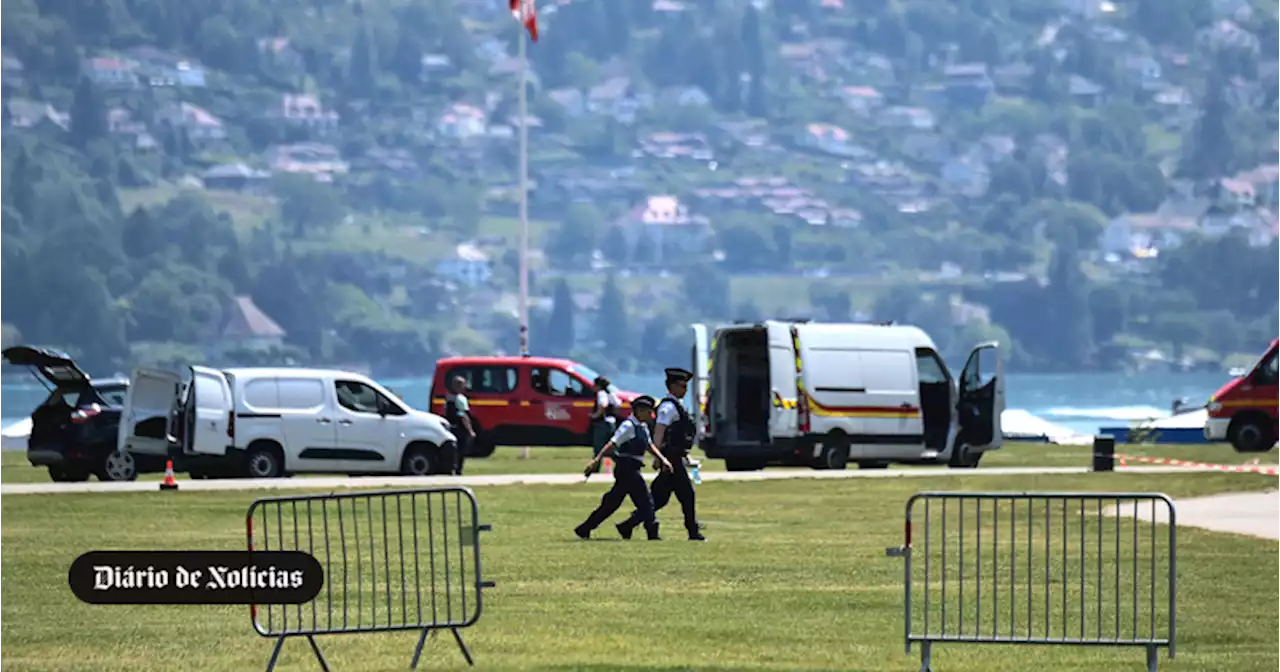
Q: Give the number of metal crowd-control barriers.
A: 2